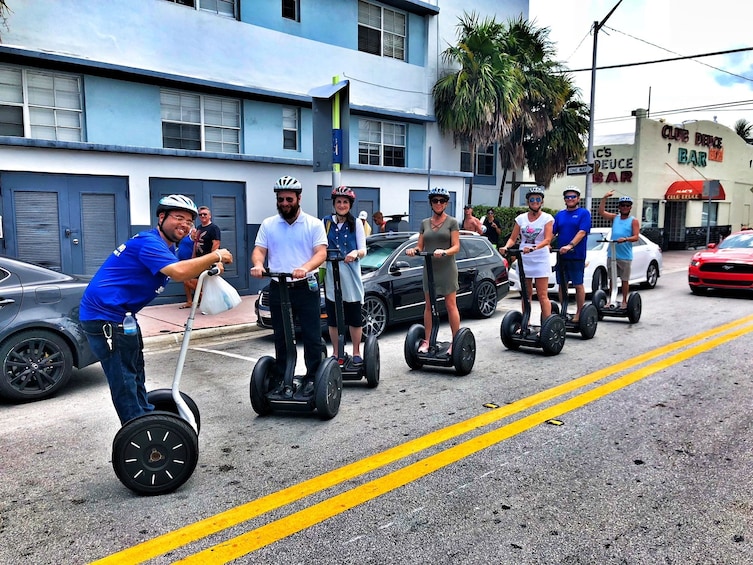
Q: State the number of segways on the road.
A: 7